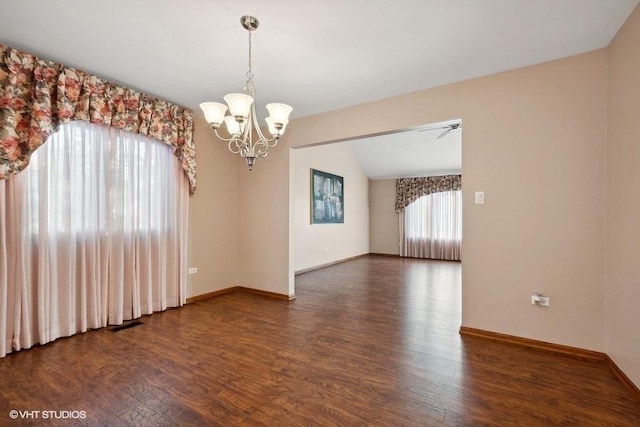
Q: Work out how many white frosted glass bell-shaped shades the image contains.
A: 5